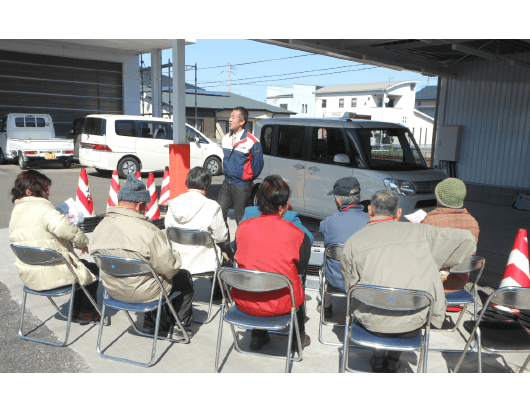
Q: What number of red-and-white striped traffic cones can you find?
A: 6